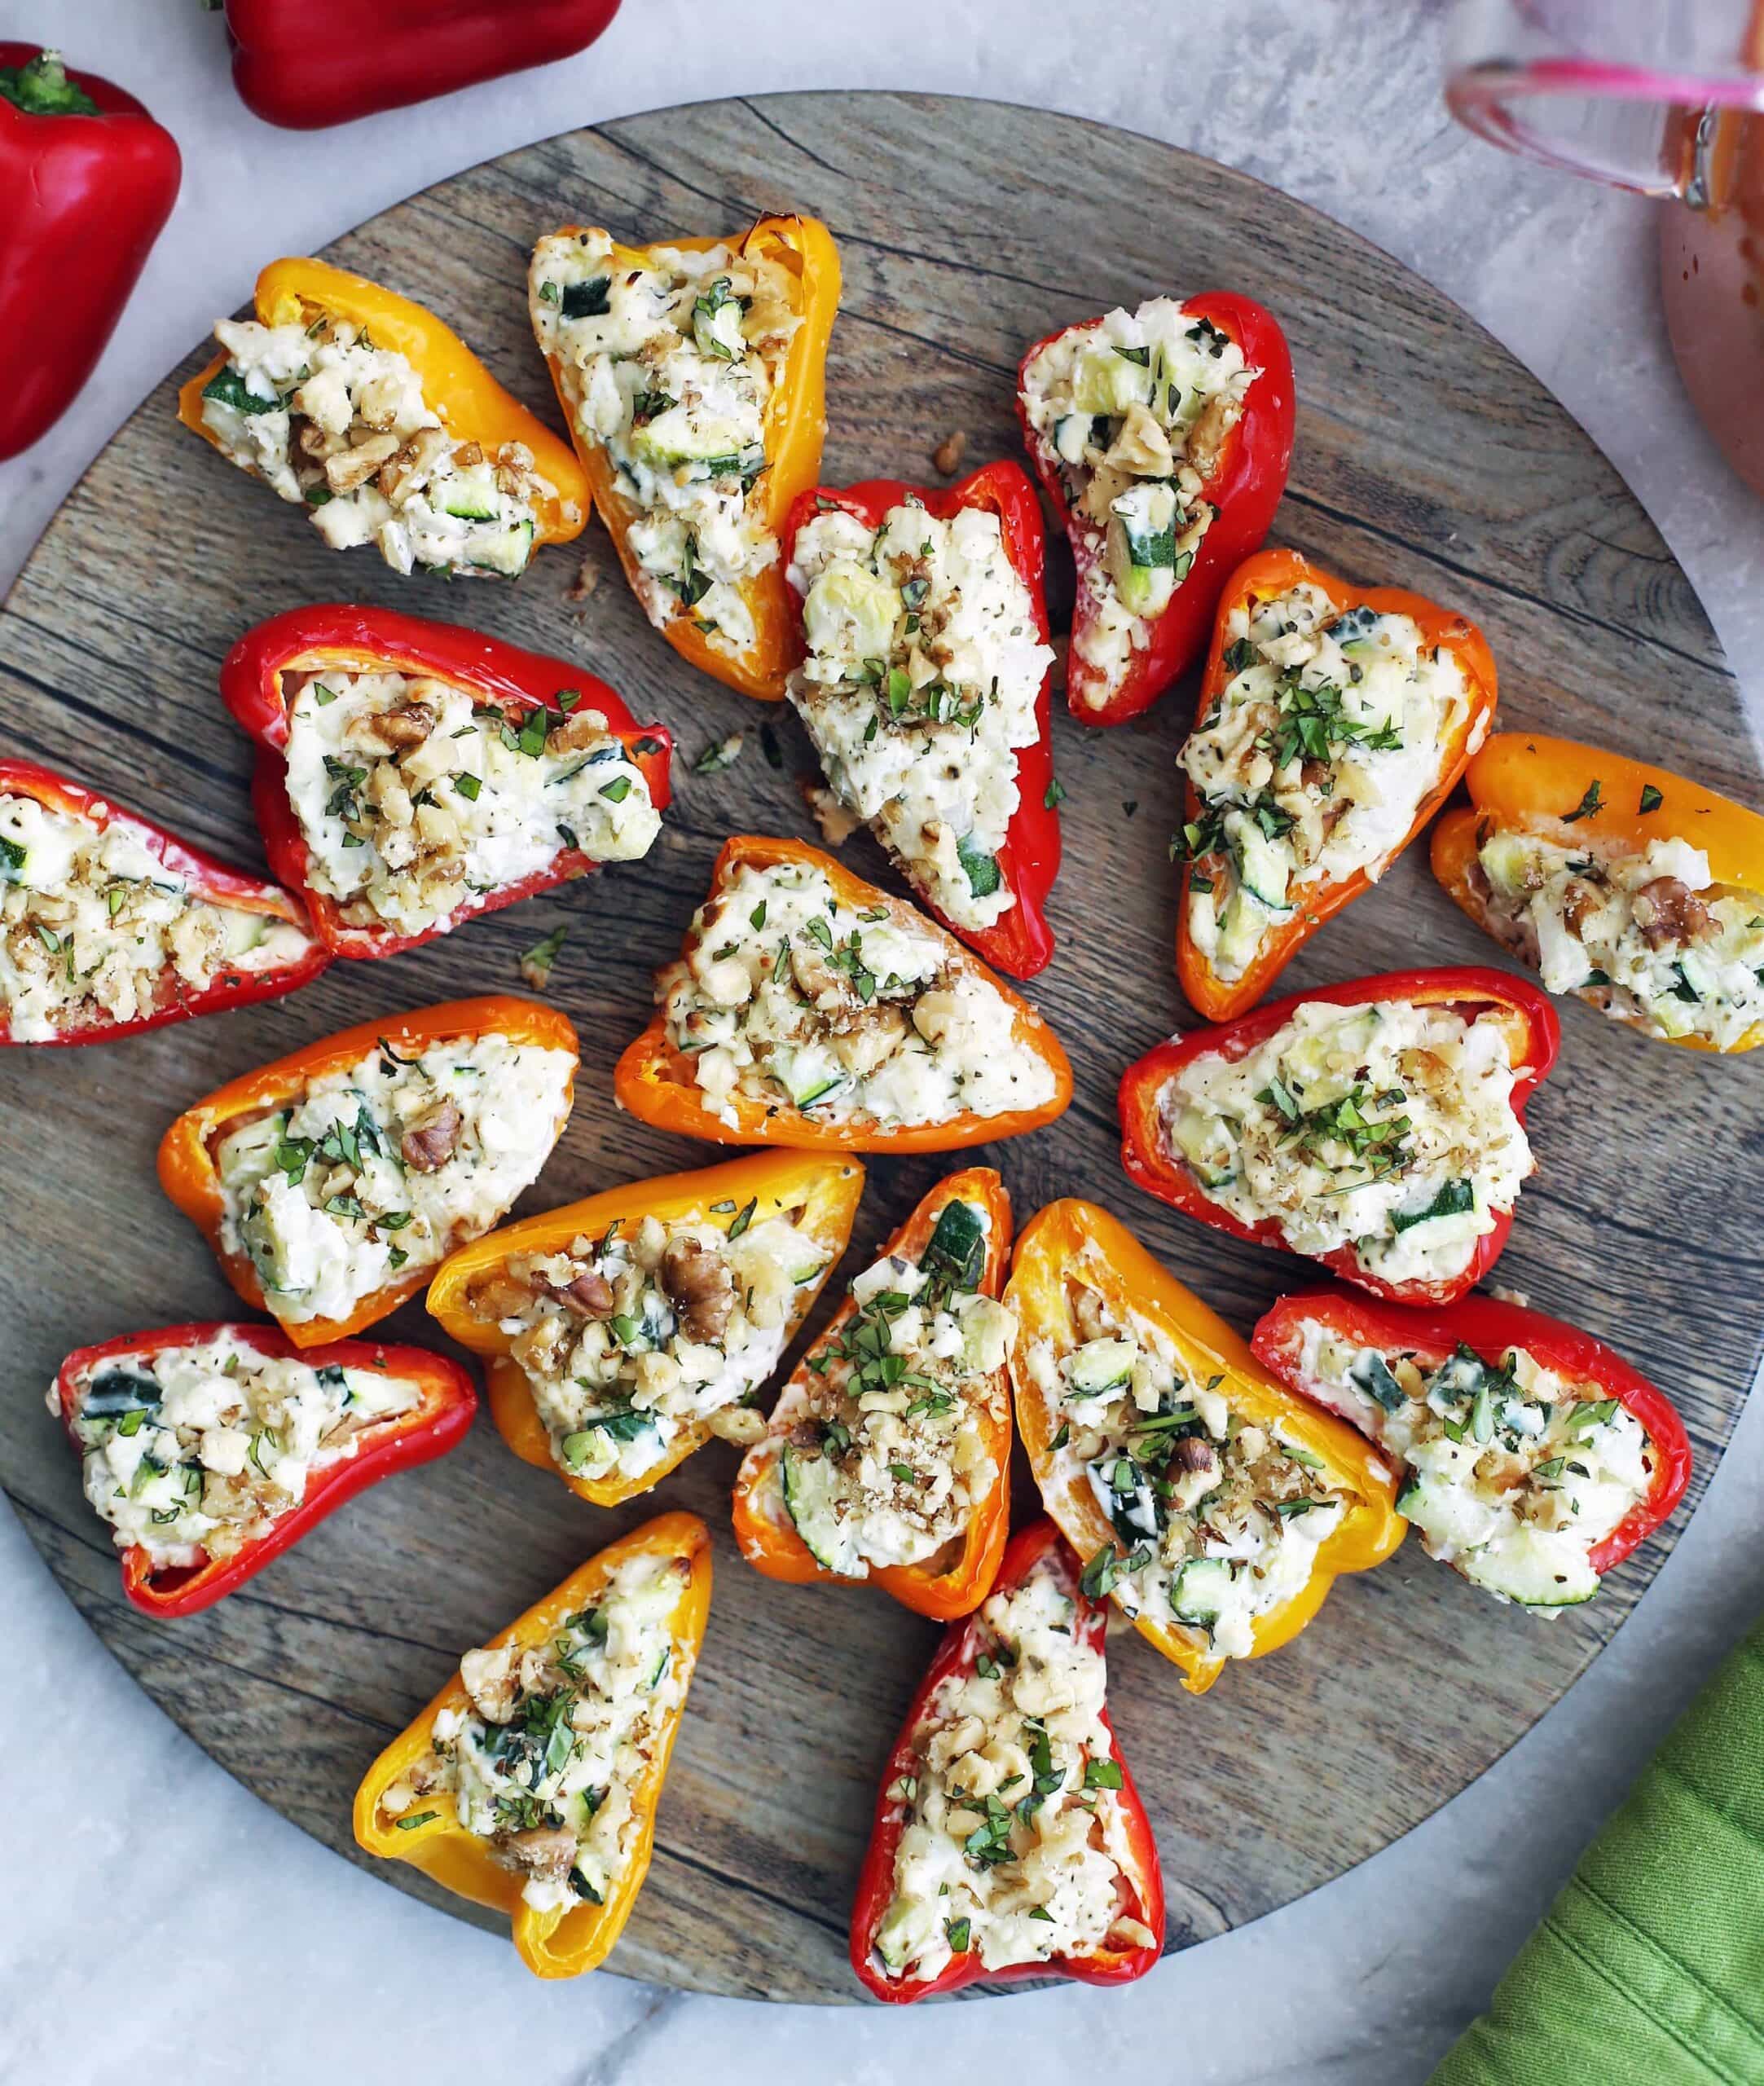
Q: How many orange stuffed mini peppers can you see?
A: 4